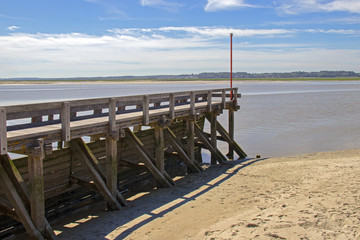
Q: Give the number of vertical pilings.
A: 6